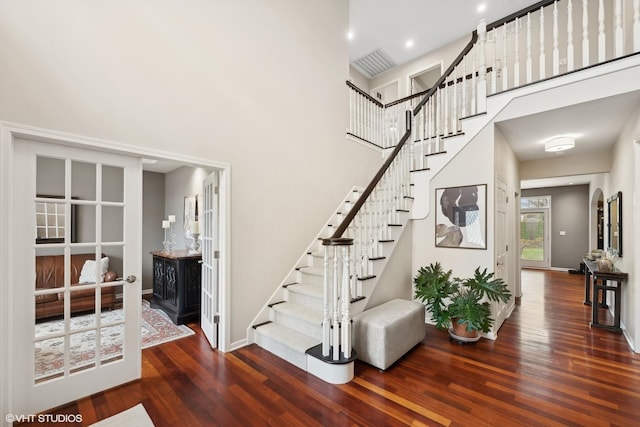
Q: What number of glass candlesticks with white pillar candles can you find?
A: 3